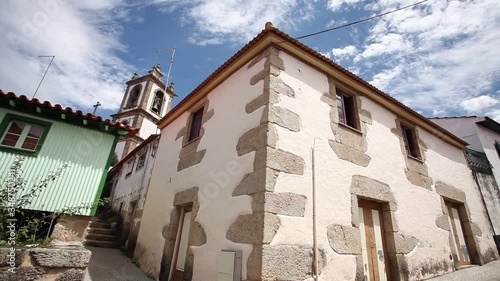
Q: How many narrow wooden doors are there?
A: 3